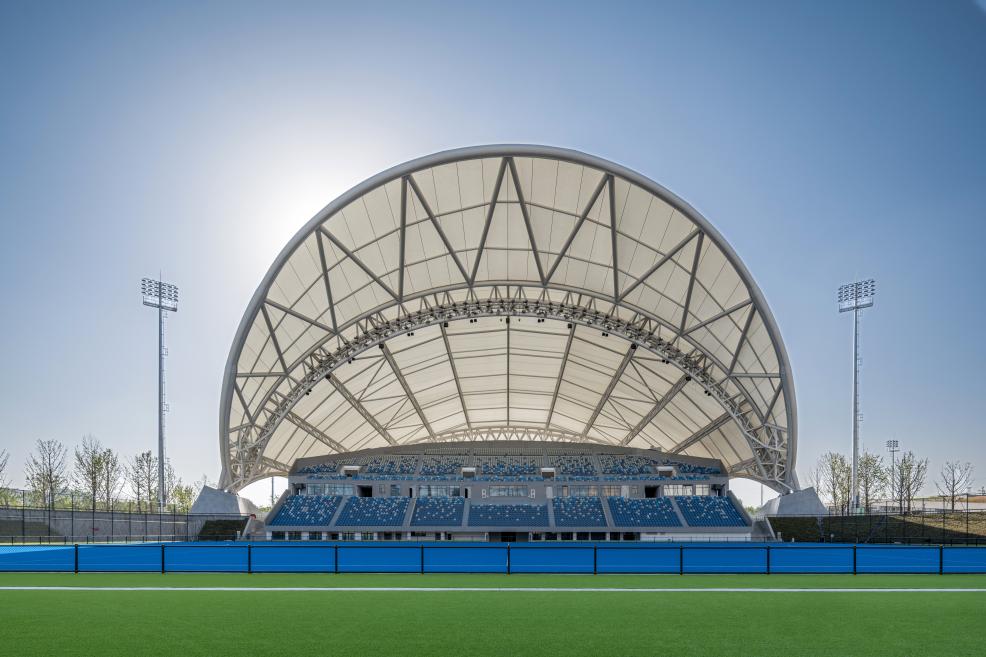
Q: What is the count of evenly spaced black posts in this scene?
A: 11